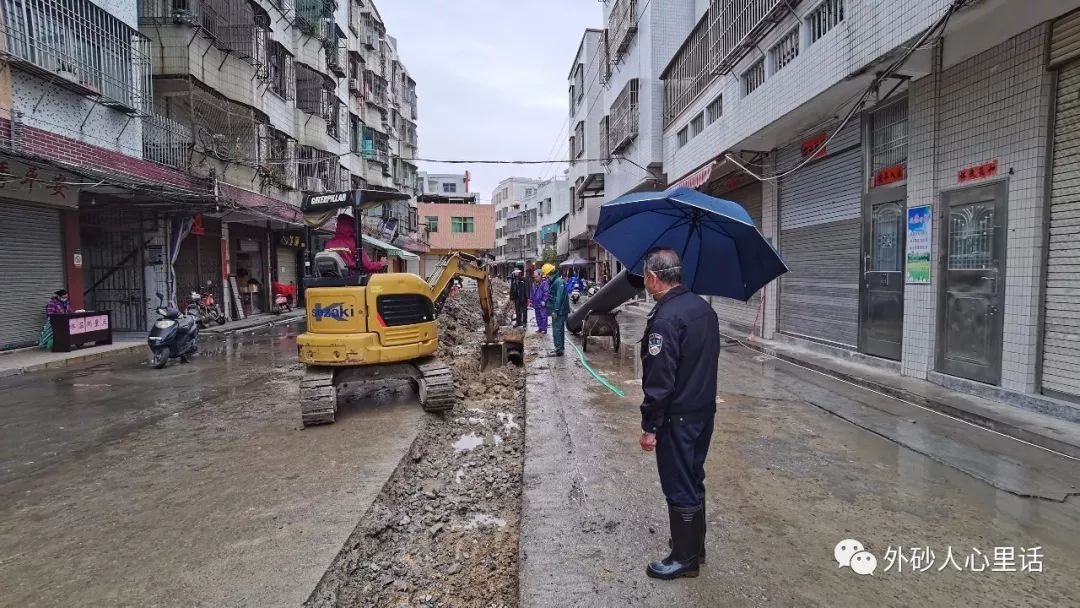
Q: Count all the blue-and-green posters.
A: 1